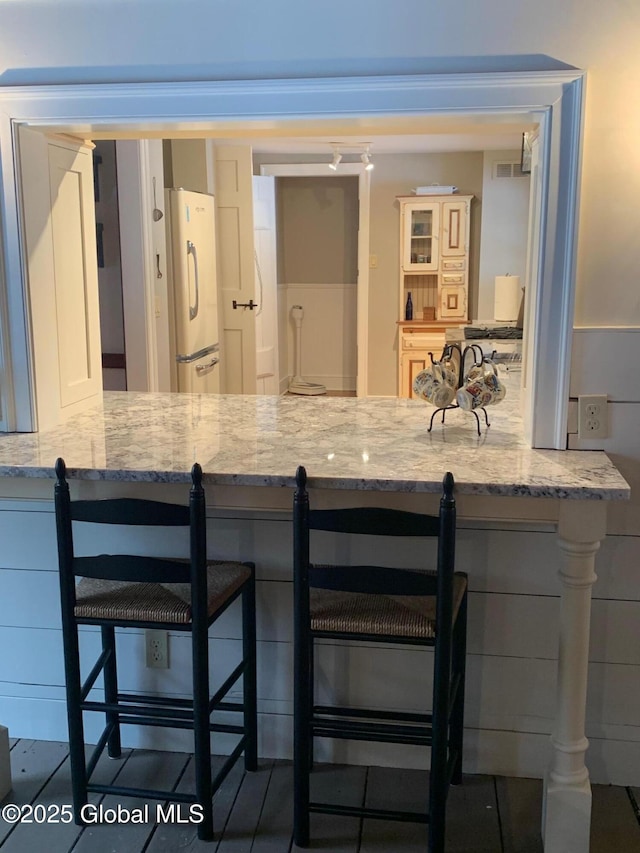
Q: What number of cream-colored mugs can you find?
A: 4